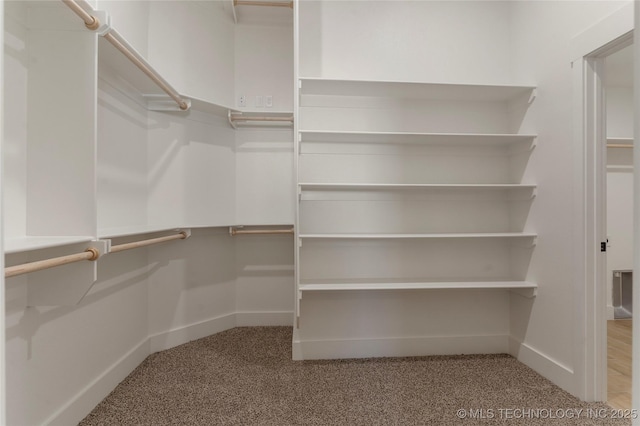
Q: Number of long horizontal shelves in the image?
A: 5